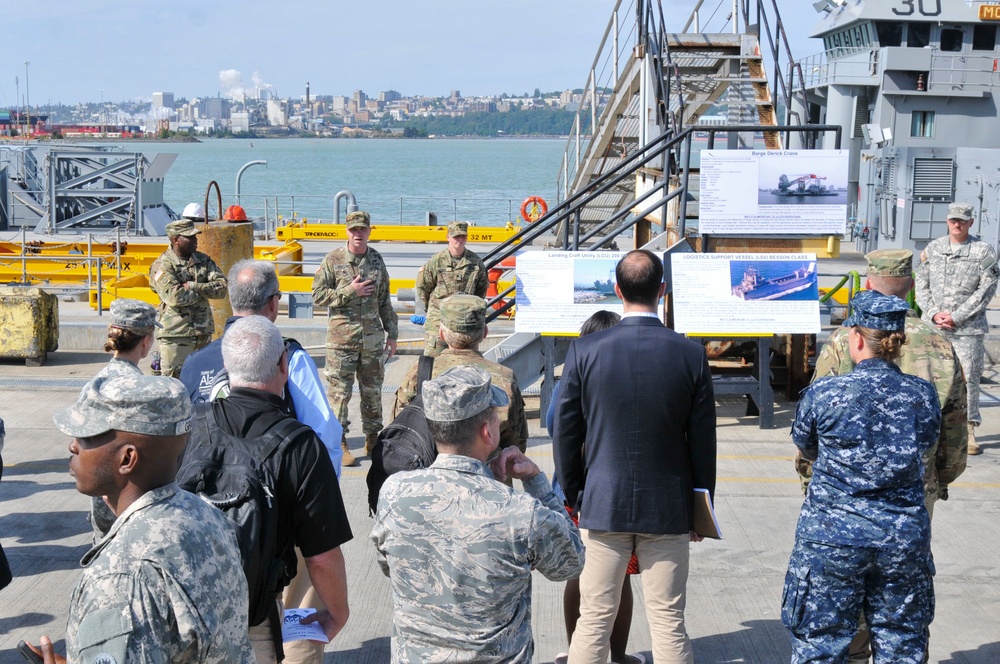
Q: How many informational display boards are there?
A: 3